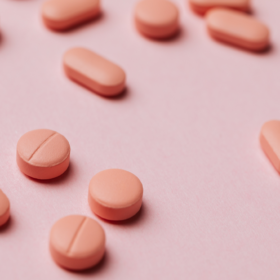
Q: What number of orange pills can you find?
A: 10